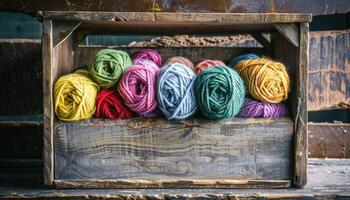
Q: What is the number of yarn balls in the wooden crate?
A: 12